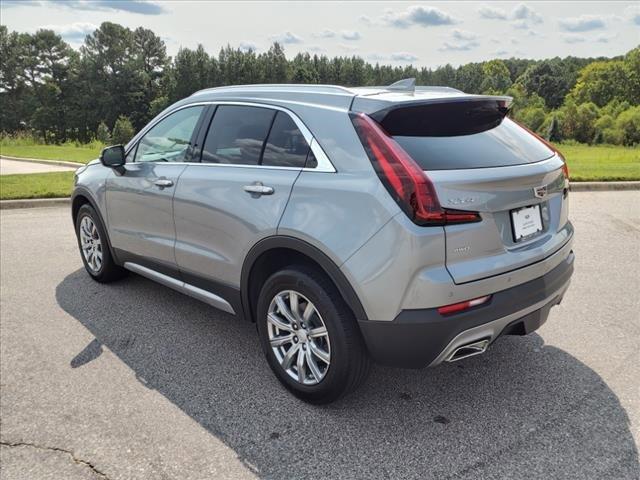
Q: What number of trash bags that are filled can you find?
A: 0